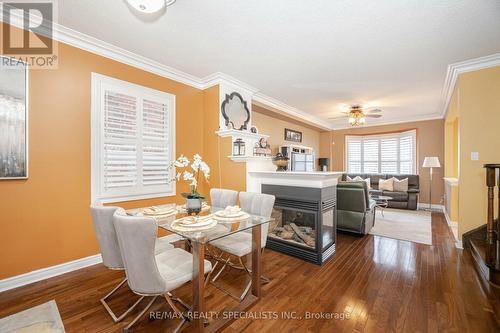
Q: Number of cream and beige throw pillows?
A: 4